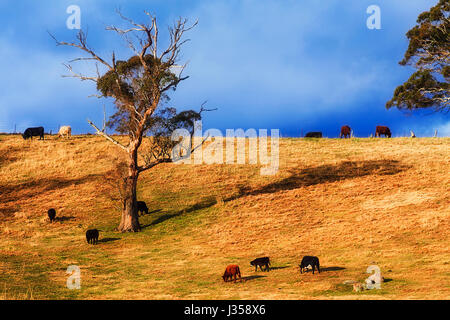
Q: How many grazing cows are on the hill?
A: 11